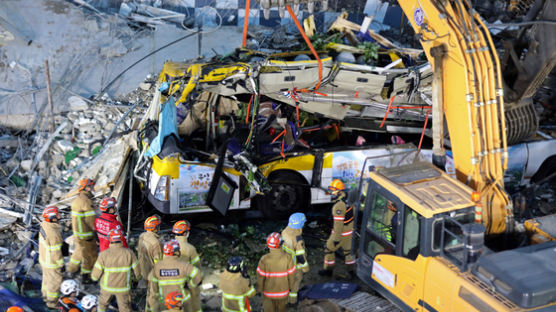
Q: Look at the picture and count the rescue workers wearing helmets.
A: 15